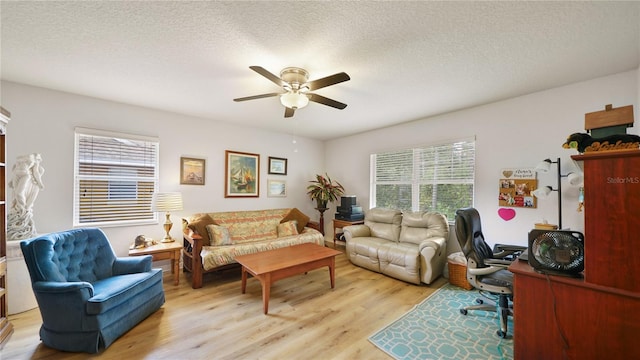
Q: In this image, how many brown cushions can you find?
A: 2